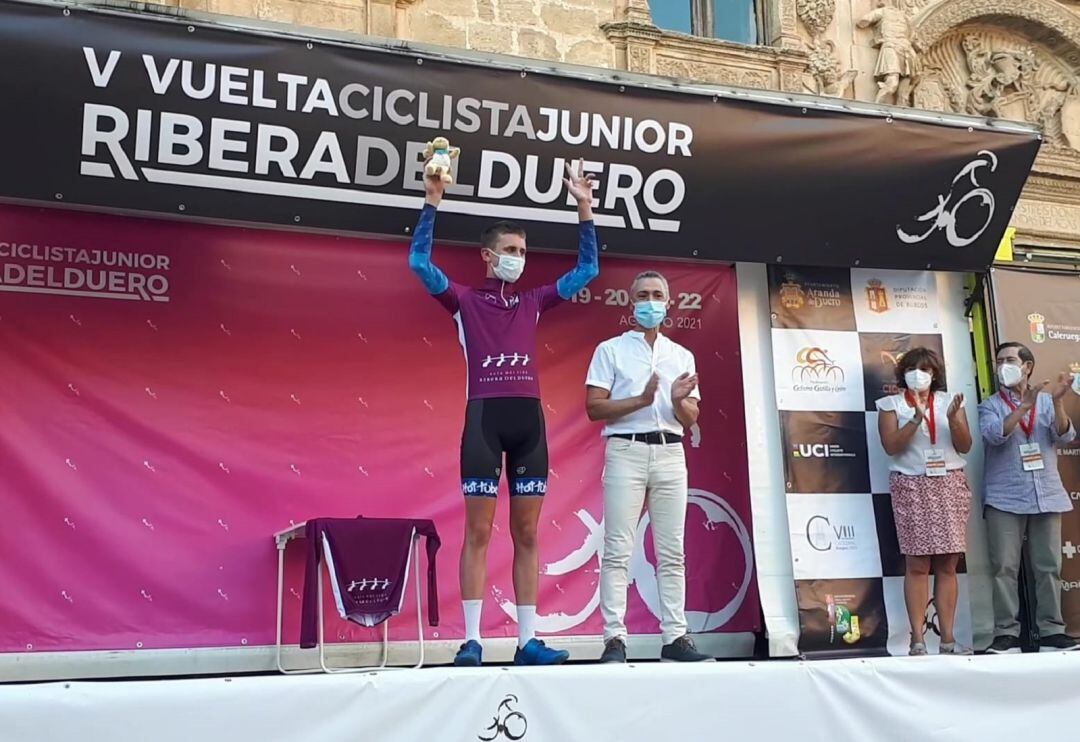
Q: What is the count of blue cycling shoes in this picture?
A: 2